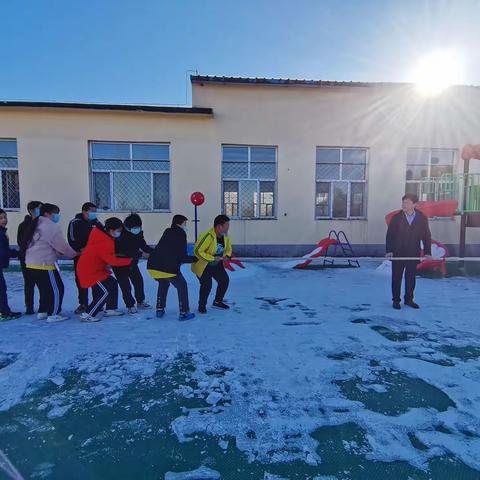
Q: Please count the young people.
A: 8